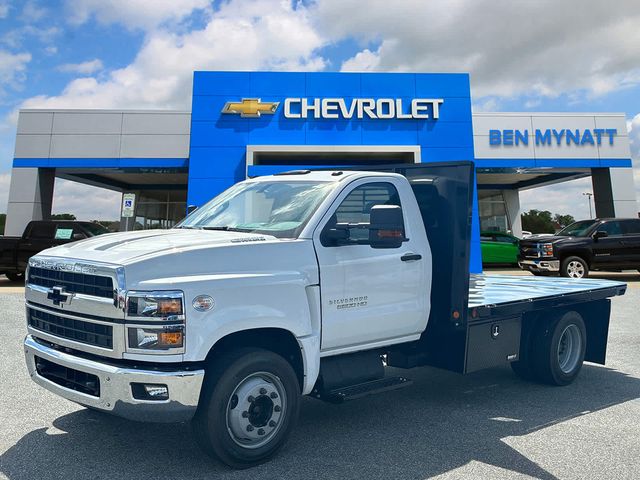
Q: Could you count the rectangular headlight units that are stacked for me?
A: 2